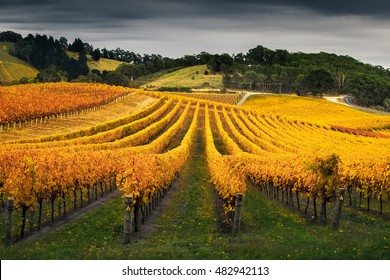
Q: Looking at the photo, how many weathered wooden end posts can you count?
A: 4